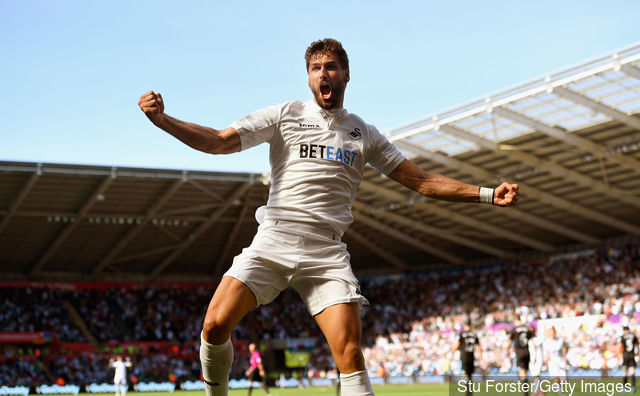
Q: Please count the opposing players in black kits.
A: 3